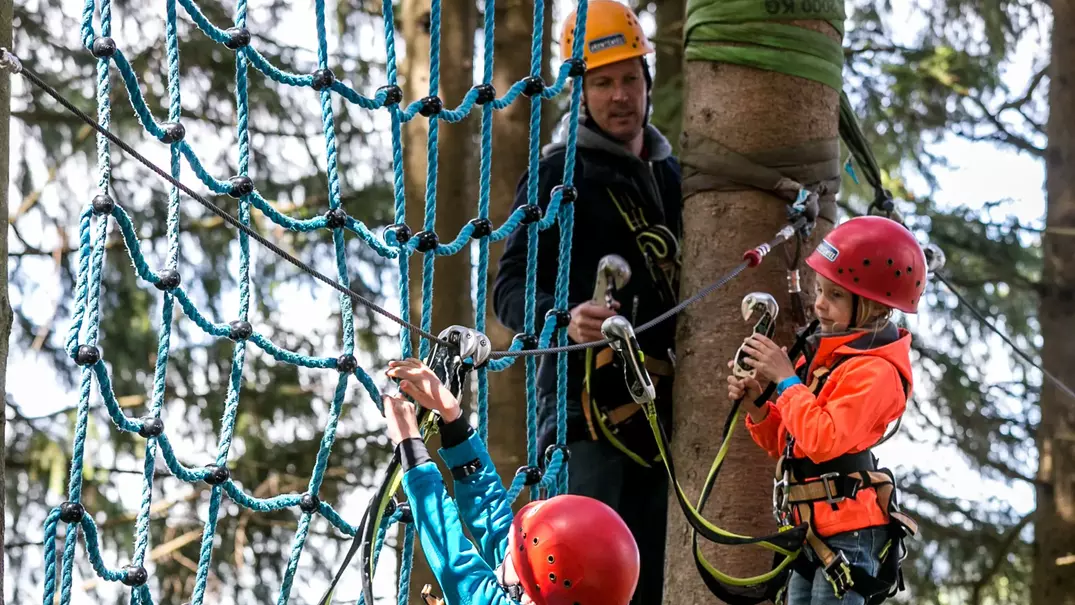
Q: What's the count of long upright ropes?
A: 9